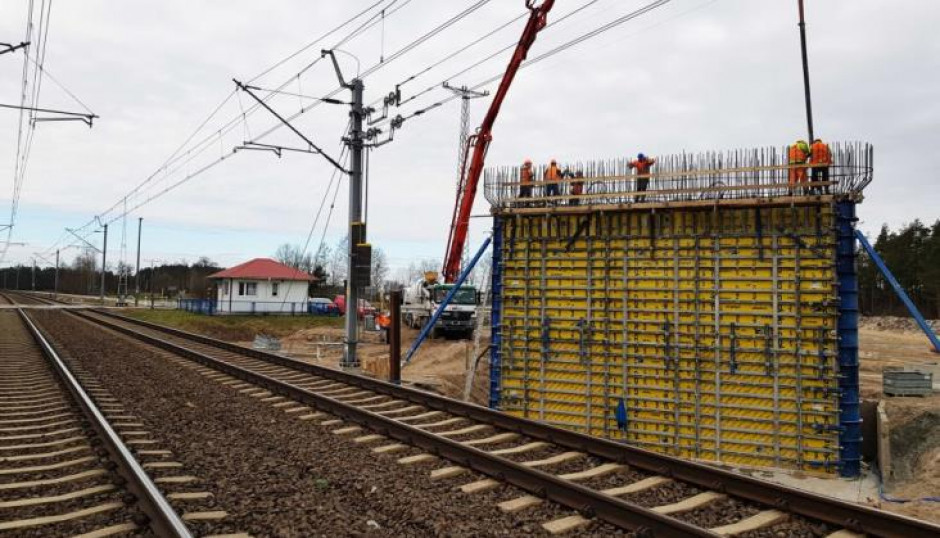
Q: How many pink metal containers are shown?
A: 0